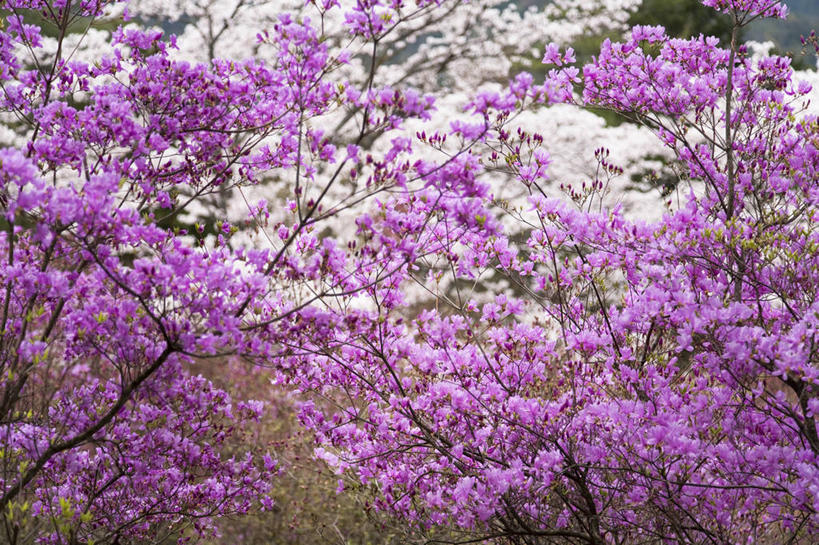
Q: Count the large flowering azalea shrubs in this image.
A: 2